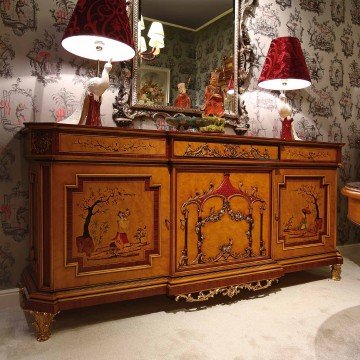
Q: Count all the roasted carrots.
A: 0